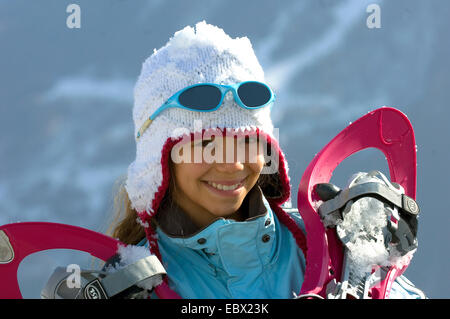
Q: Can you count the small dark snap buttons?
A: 3